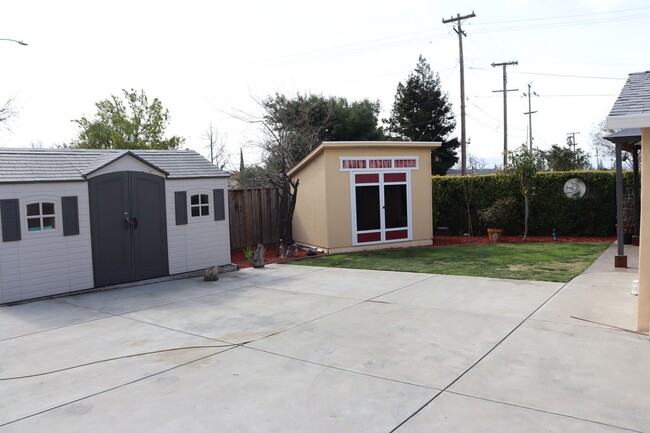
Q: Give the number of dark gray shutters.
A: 4